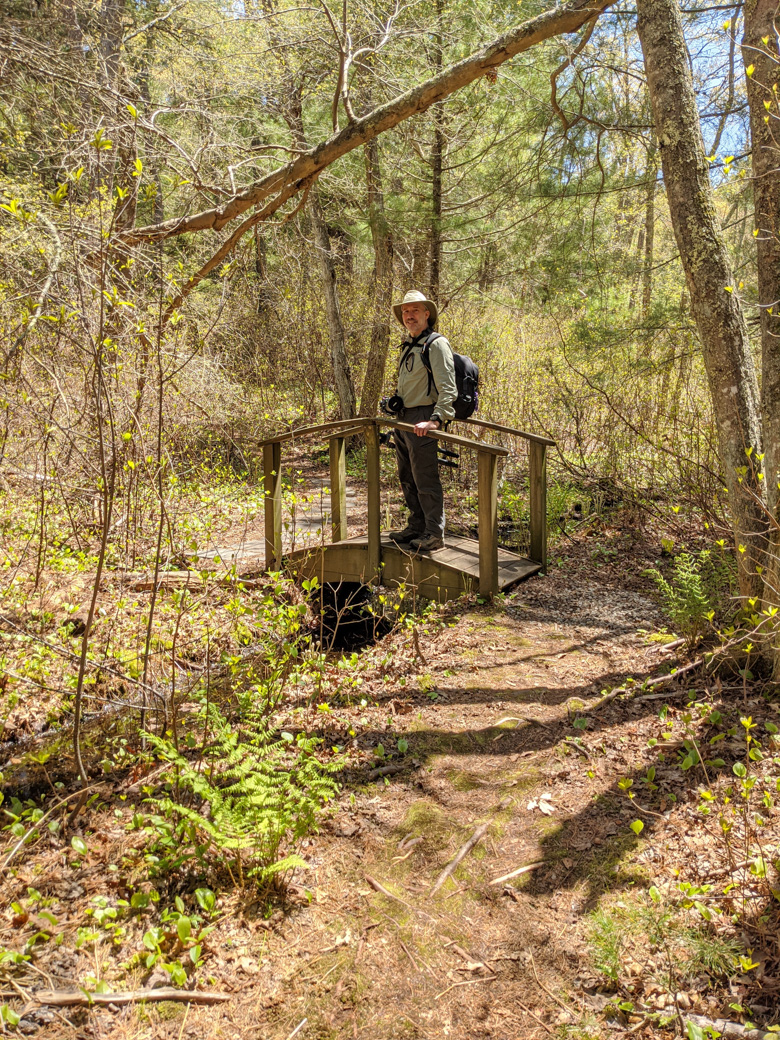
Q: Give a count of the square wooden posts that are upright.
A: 5